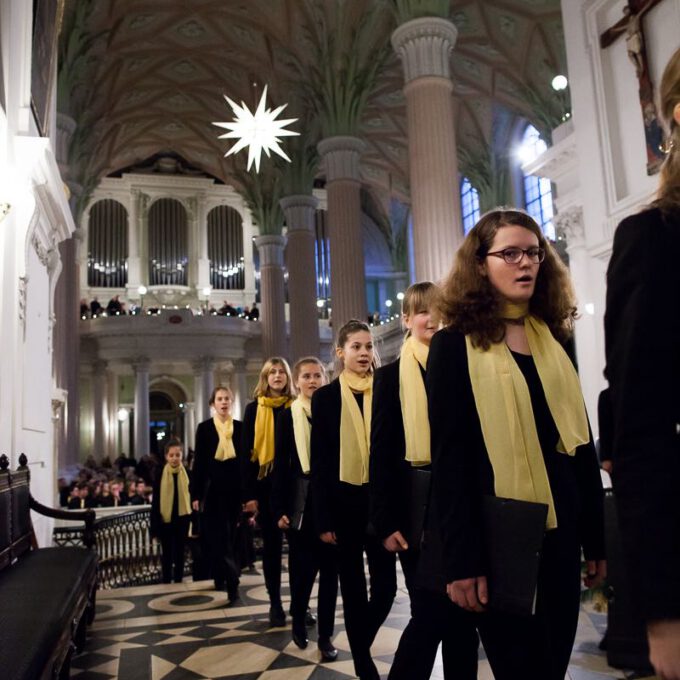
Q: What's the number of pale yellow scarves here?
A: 6